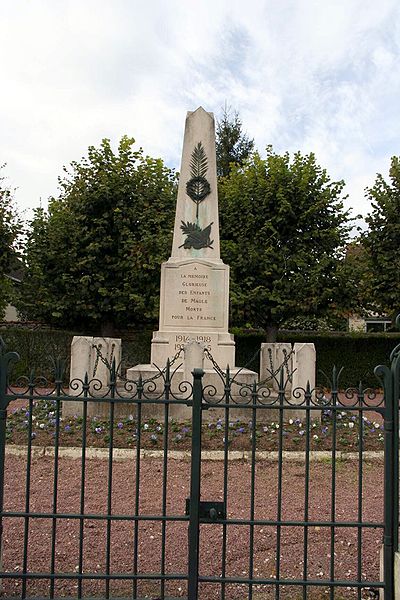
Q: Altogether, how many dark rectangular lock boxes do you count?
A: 1